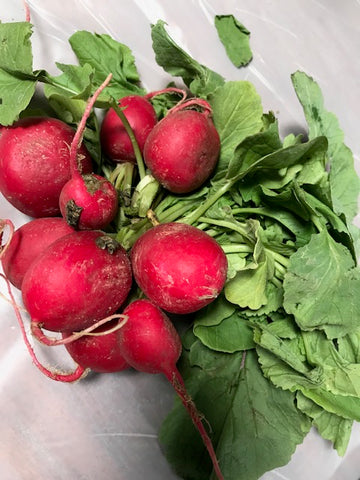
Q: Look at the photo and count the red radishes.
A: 9